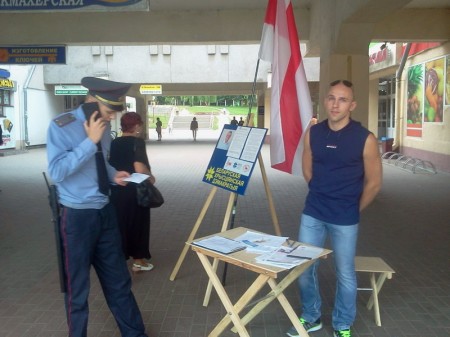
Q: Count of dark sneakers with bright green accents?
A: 2